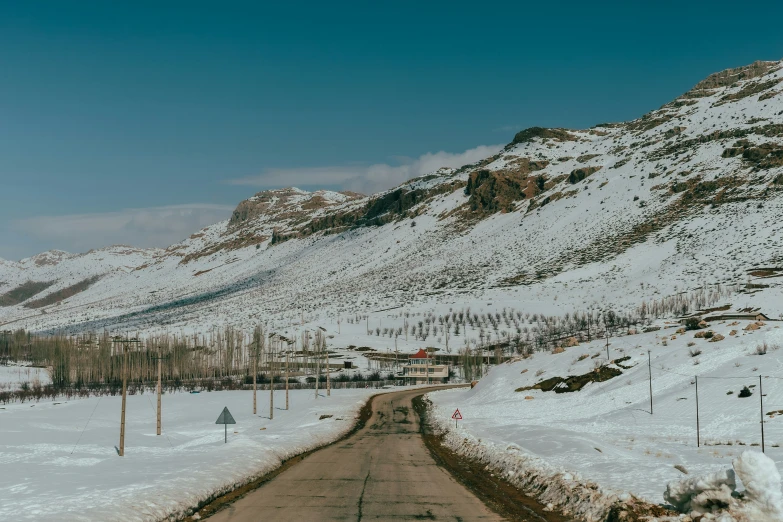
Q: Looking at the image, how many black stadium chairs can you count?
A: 0